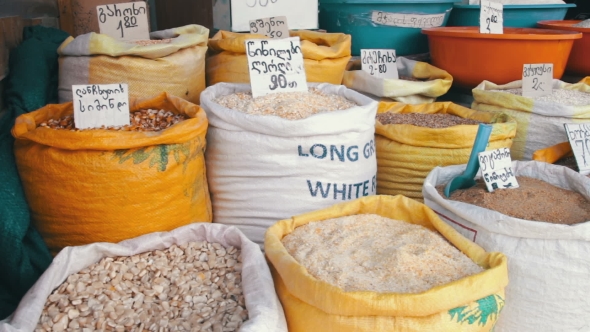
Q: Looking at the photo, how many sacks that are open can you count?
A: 11